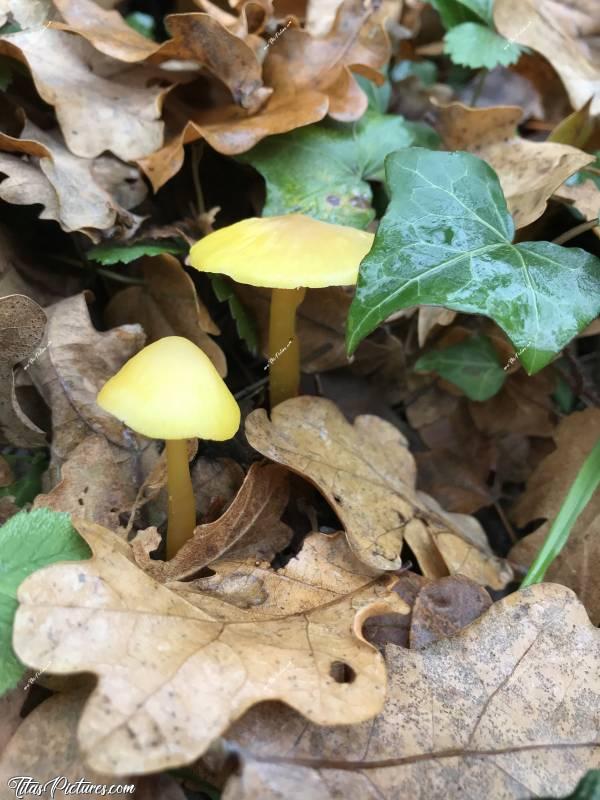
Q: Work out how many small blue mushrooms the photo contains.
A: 0